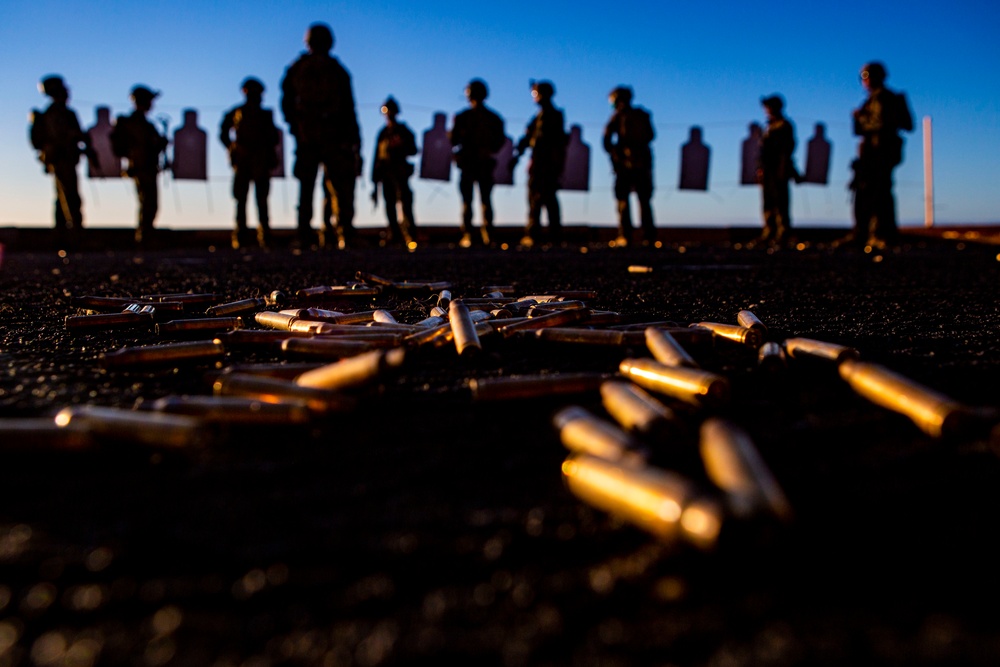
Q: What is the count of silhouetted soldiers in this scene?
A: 10